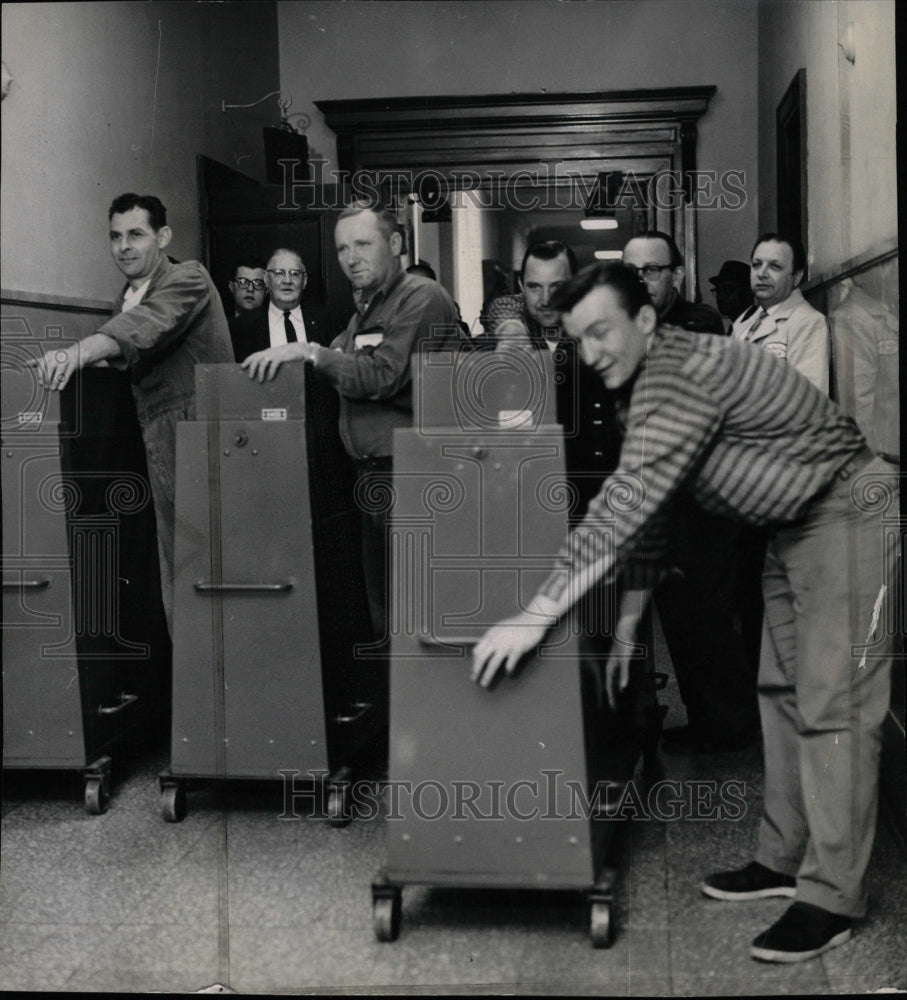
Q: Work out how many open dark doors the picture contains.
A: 1